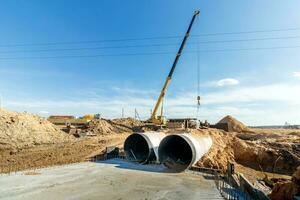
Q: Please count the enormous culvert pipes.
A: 2